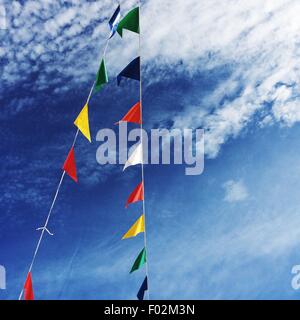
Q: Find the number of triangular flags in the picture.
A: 13